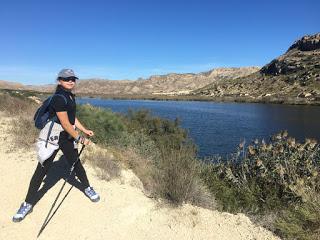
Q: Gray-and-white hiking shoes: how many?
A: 2